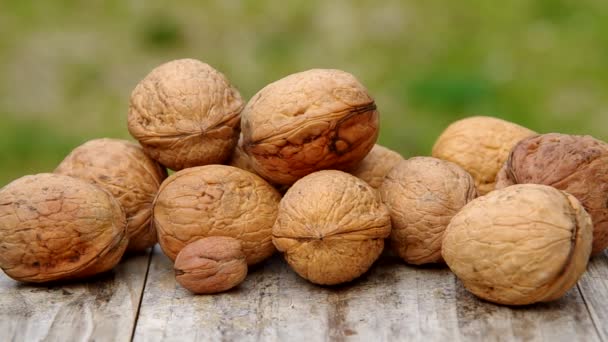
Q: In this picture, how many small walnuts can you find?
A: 1